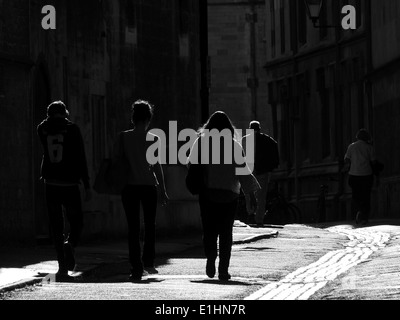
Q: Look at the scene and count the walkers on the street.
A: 5